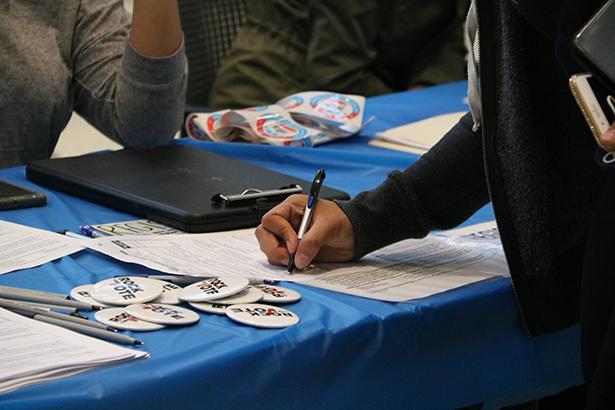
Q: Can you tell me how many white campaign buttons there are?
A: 10